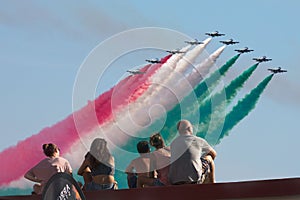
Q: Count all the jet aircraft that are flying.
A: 9